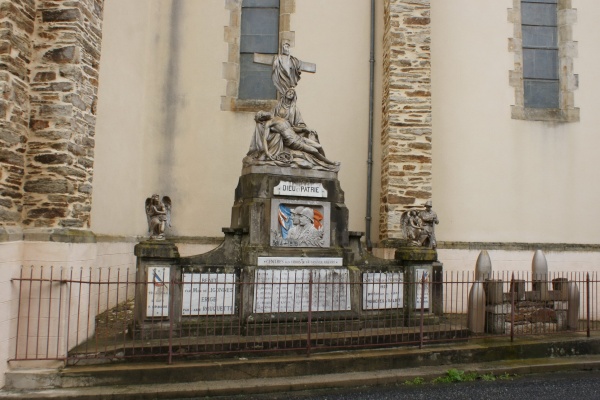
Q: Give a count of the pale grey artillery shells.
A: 4